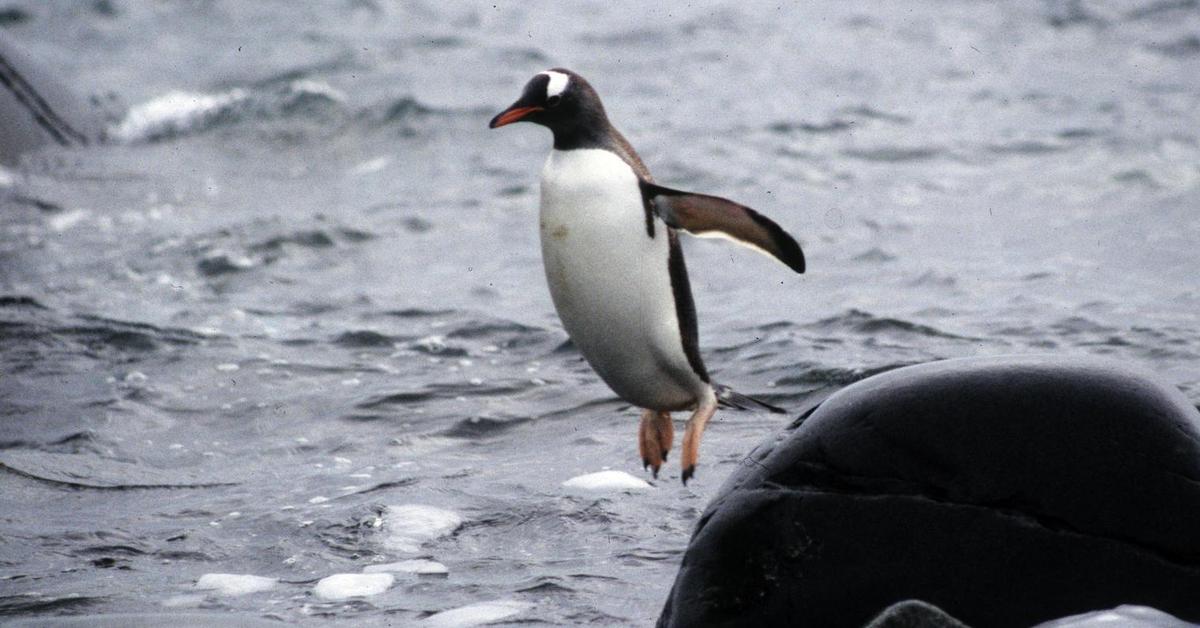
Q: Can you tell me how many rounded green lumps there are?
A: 0